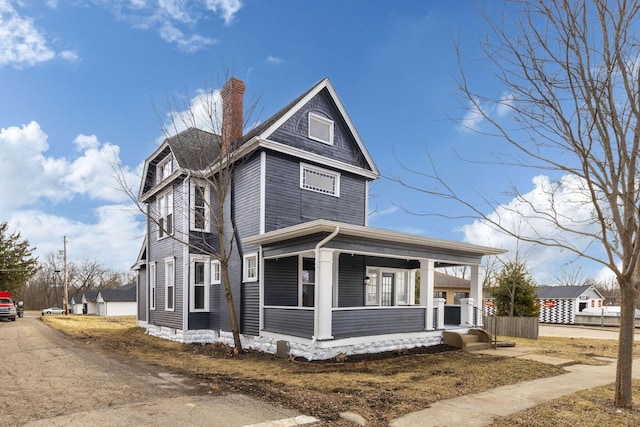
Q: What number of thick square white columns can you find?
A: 3